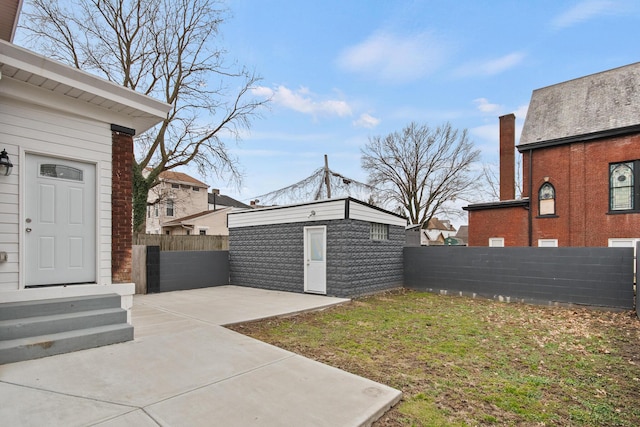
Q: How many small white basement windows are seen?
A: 3